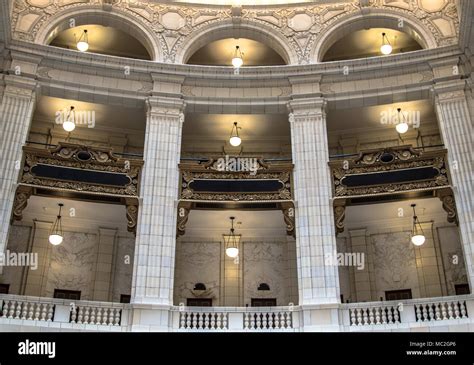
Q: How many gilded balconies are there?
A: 3